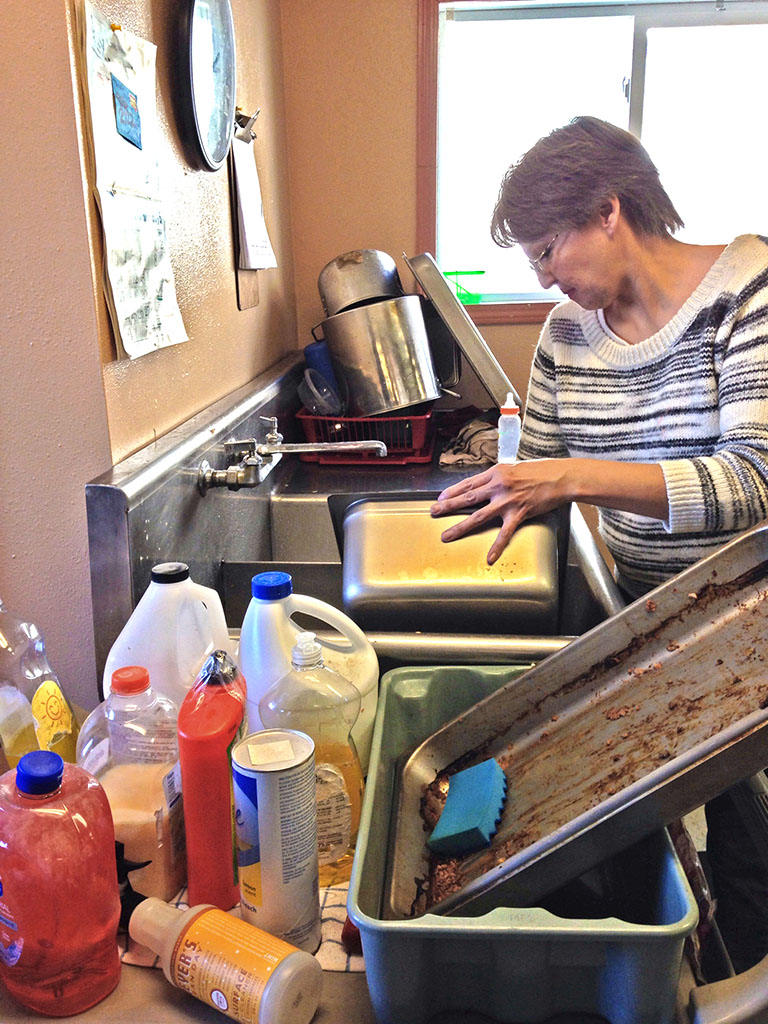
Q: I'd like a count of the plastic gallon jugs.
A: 2